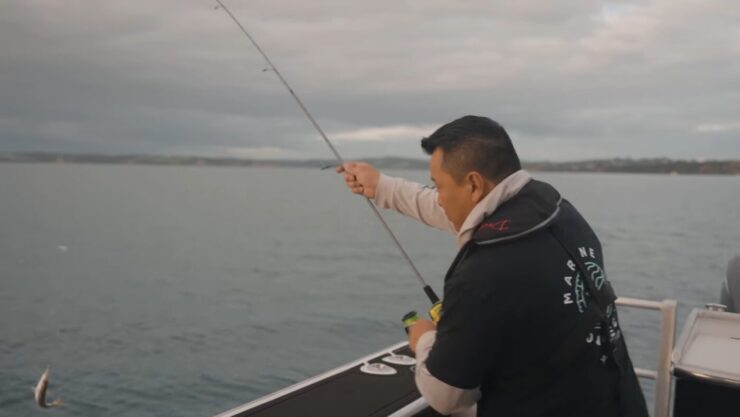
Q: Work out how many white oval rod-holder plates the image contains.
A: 2